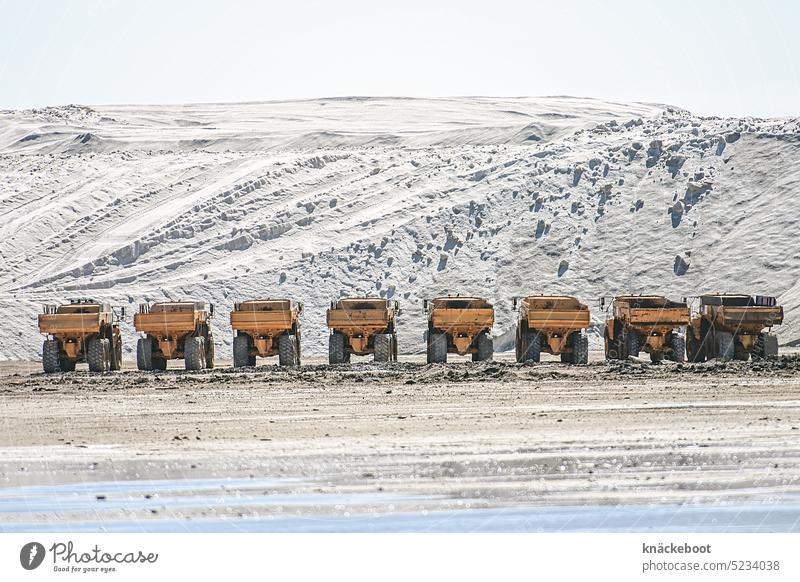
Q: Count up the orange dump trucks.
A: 8